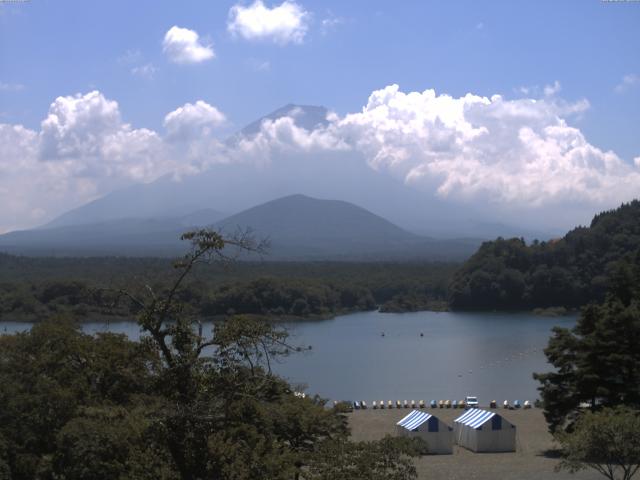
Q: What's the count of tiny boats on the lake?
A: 2